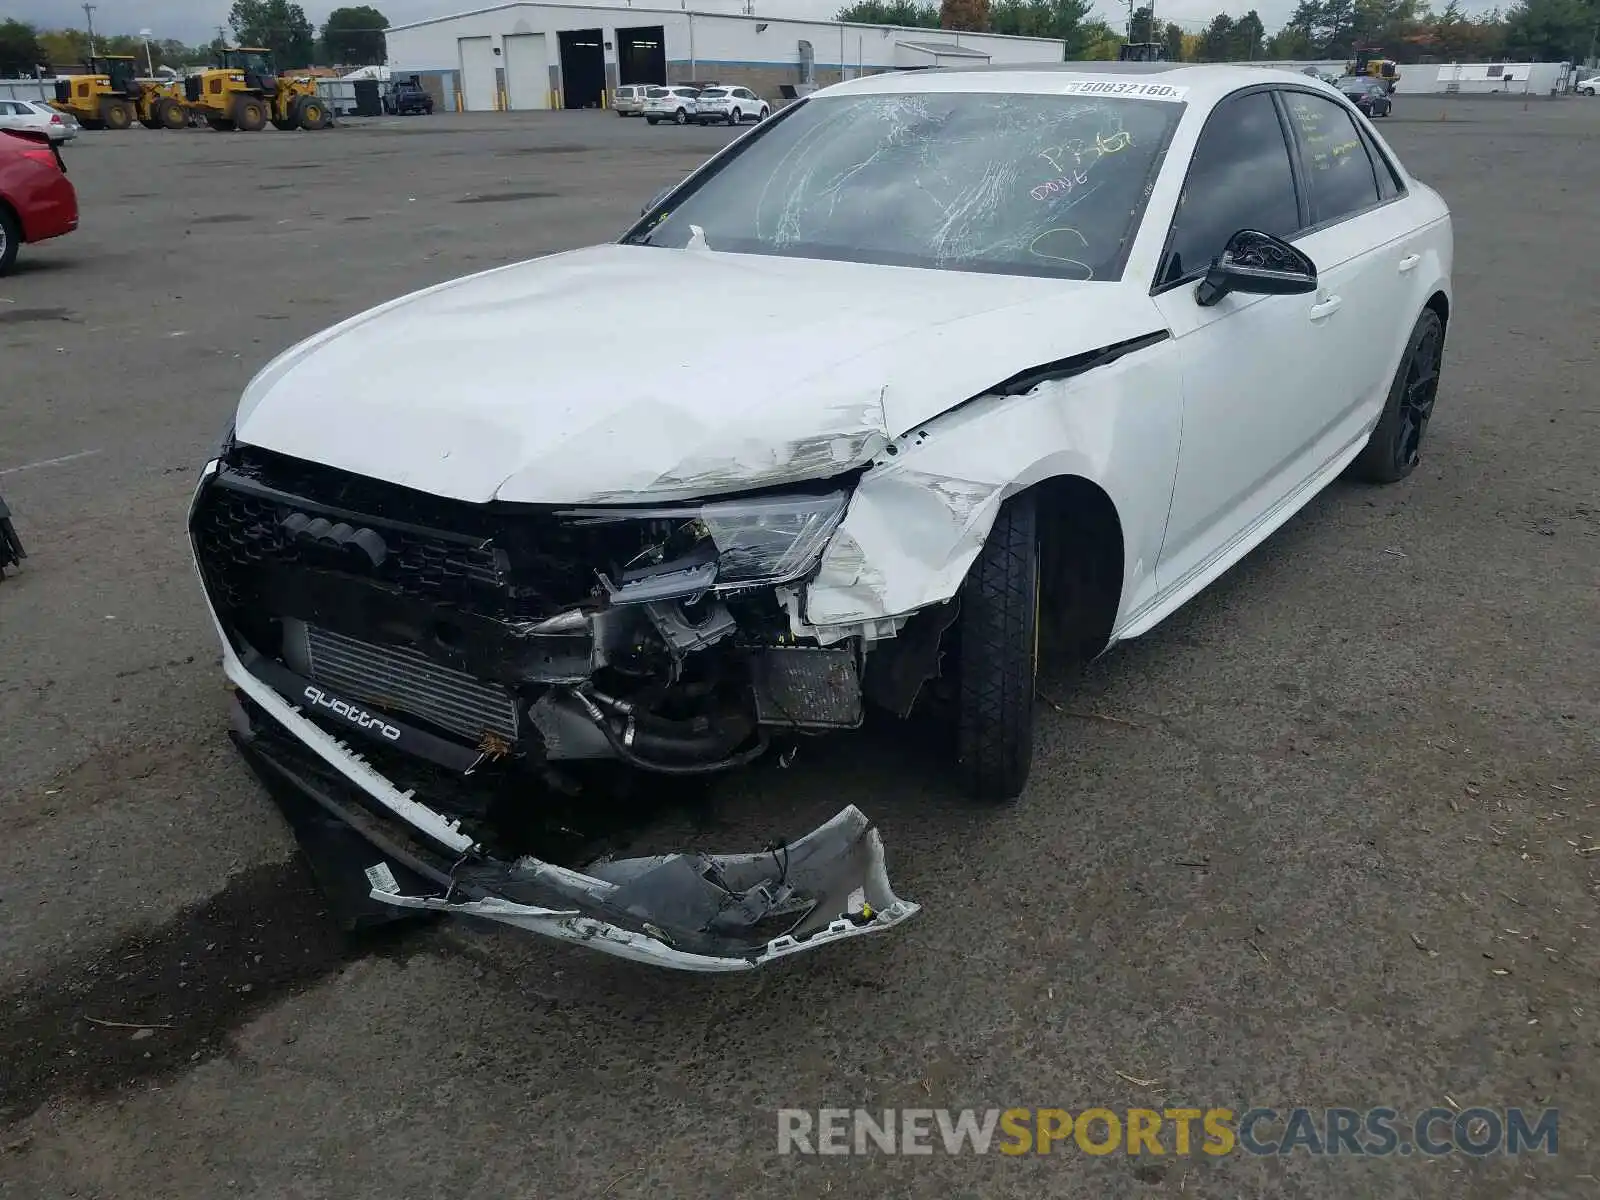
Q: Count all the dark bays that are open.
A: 2